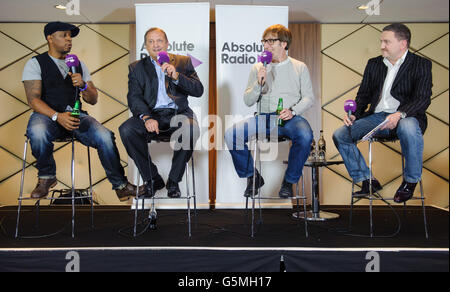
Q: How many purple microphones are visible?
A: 4